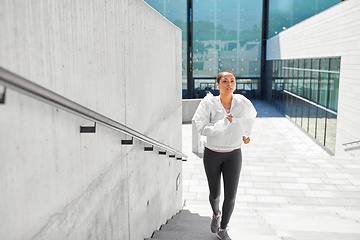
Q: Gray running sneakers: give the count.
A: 2